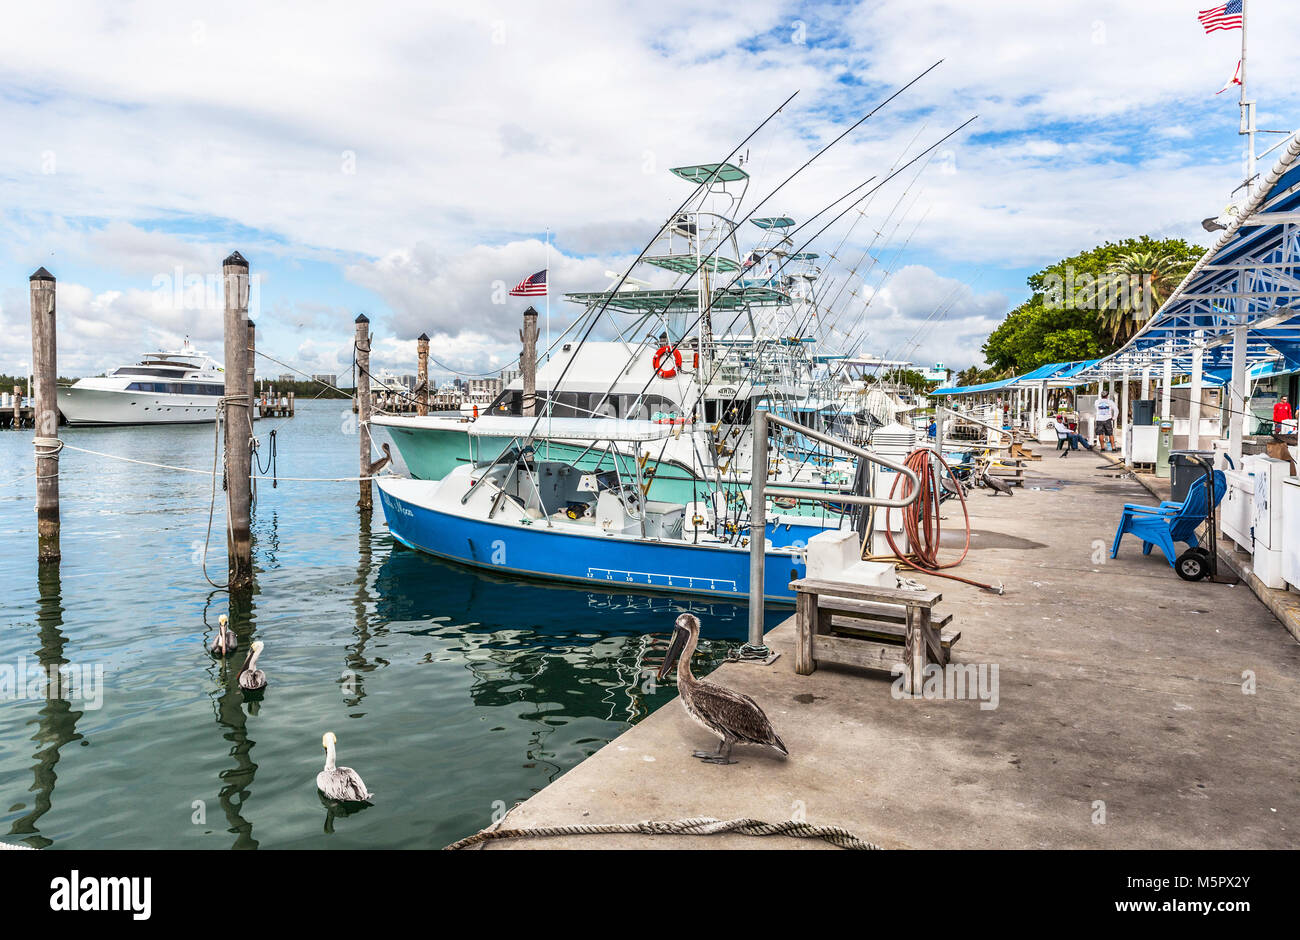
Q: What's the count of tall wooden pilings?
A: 6